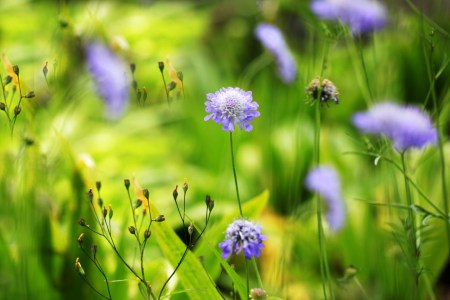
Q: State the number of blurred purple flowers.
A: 5